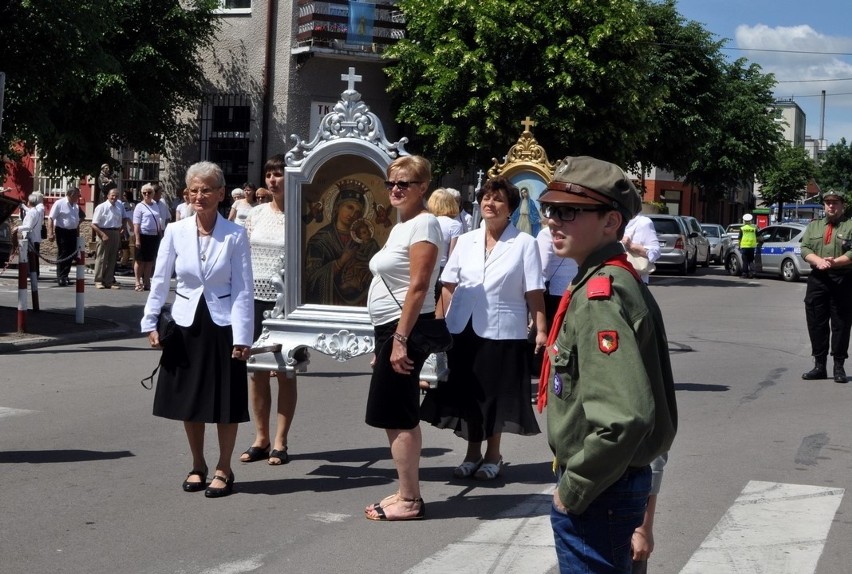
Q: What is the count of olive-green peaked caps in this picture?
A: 2